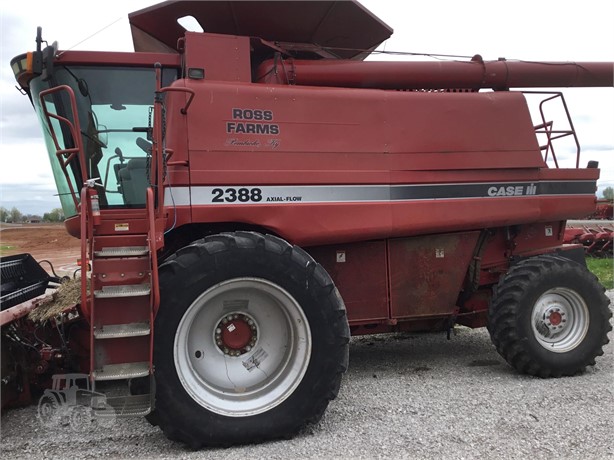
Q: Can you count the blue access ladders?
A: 0